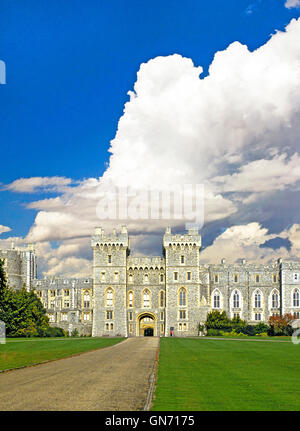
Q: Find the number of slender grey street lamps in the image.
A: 0